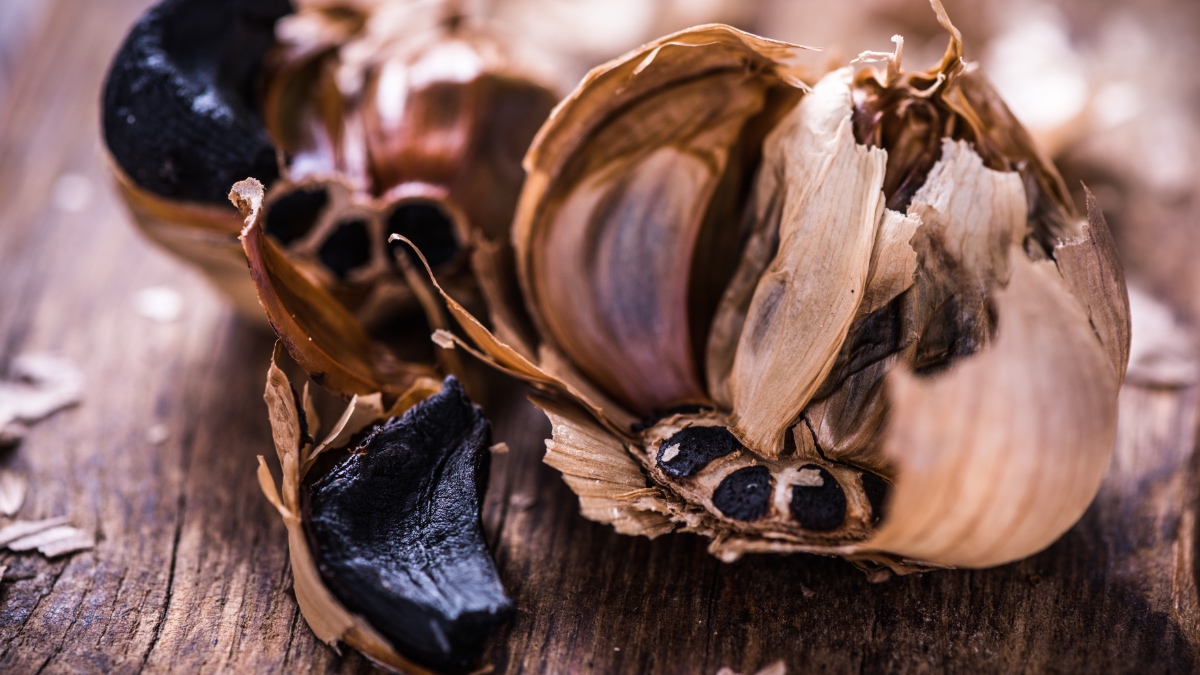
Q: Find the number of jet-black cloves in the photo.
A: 2